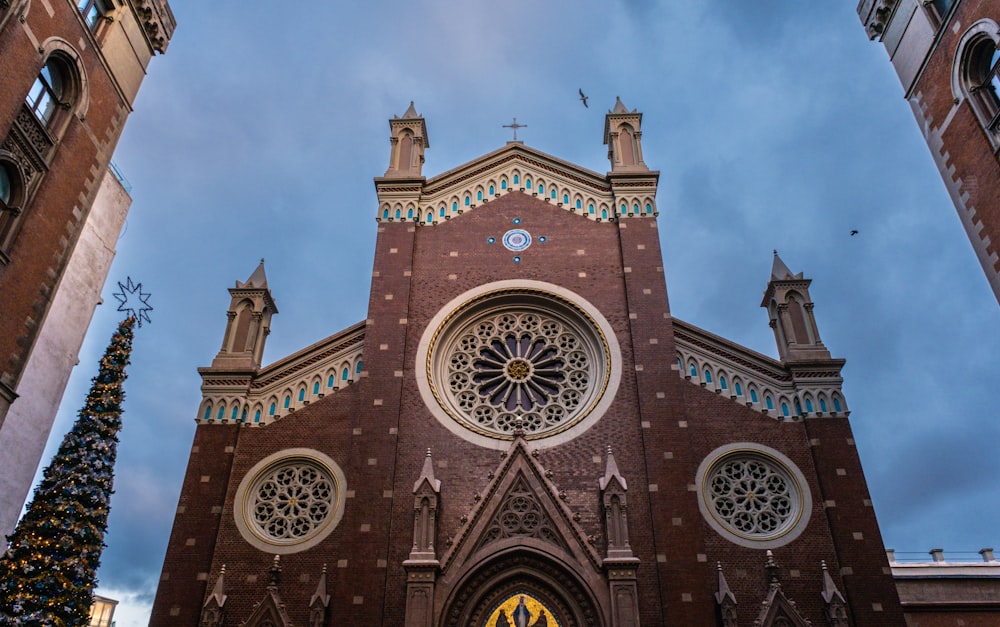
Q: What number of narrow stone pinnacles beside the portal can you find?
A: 2